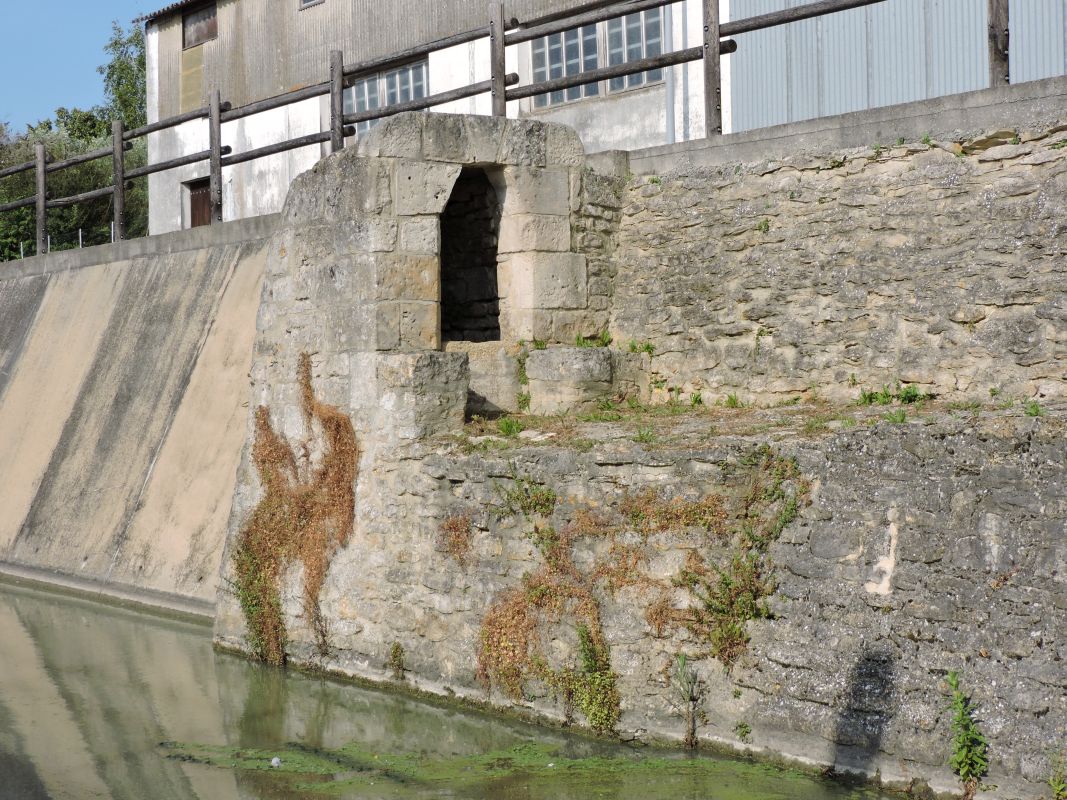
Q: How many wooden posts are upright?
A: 7